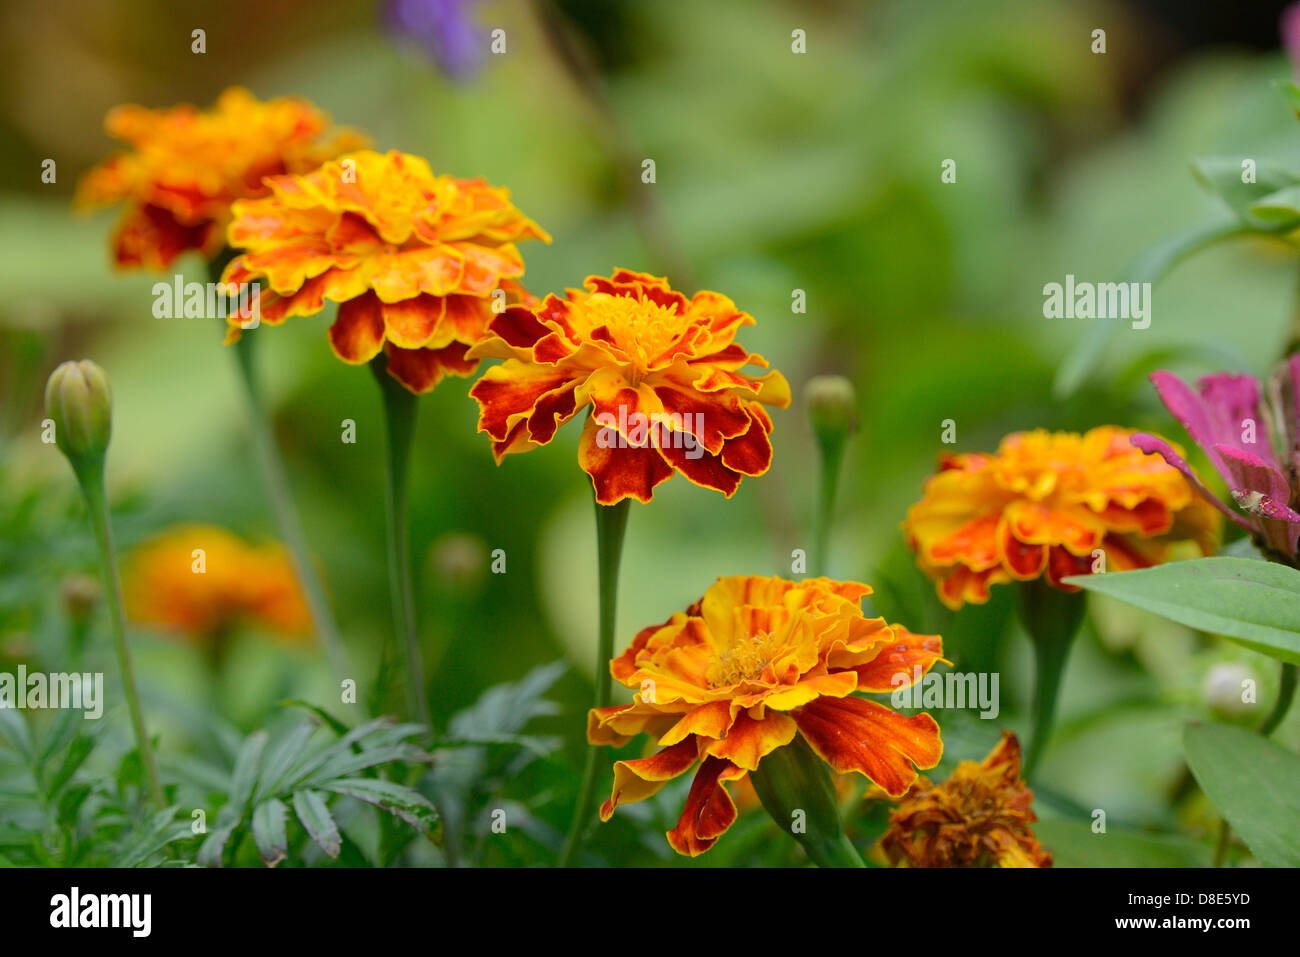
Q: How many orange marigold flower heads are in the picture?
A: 7